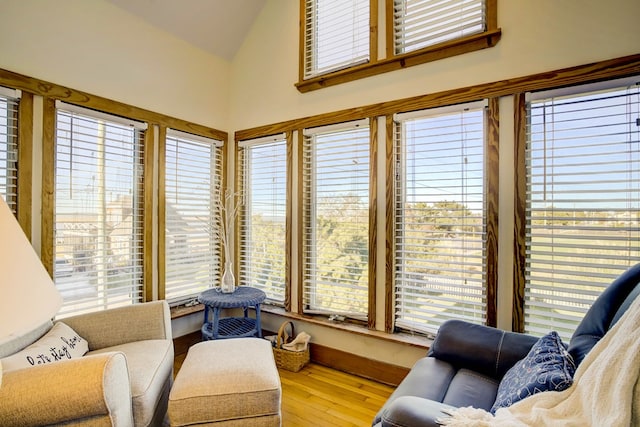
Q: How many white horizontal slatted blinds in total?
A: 9